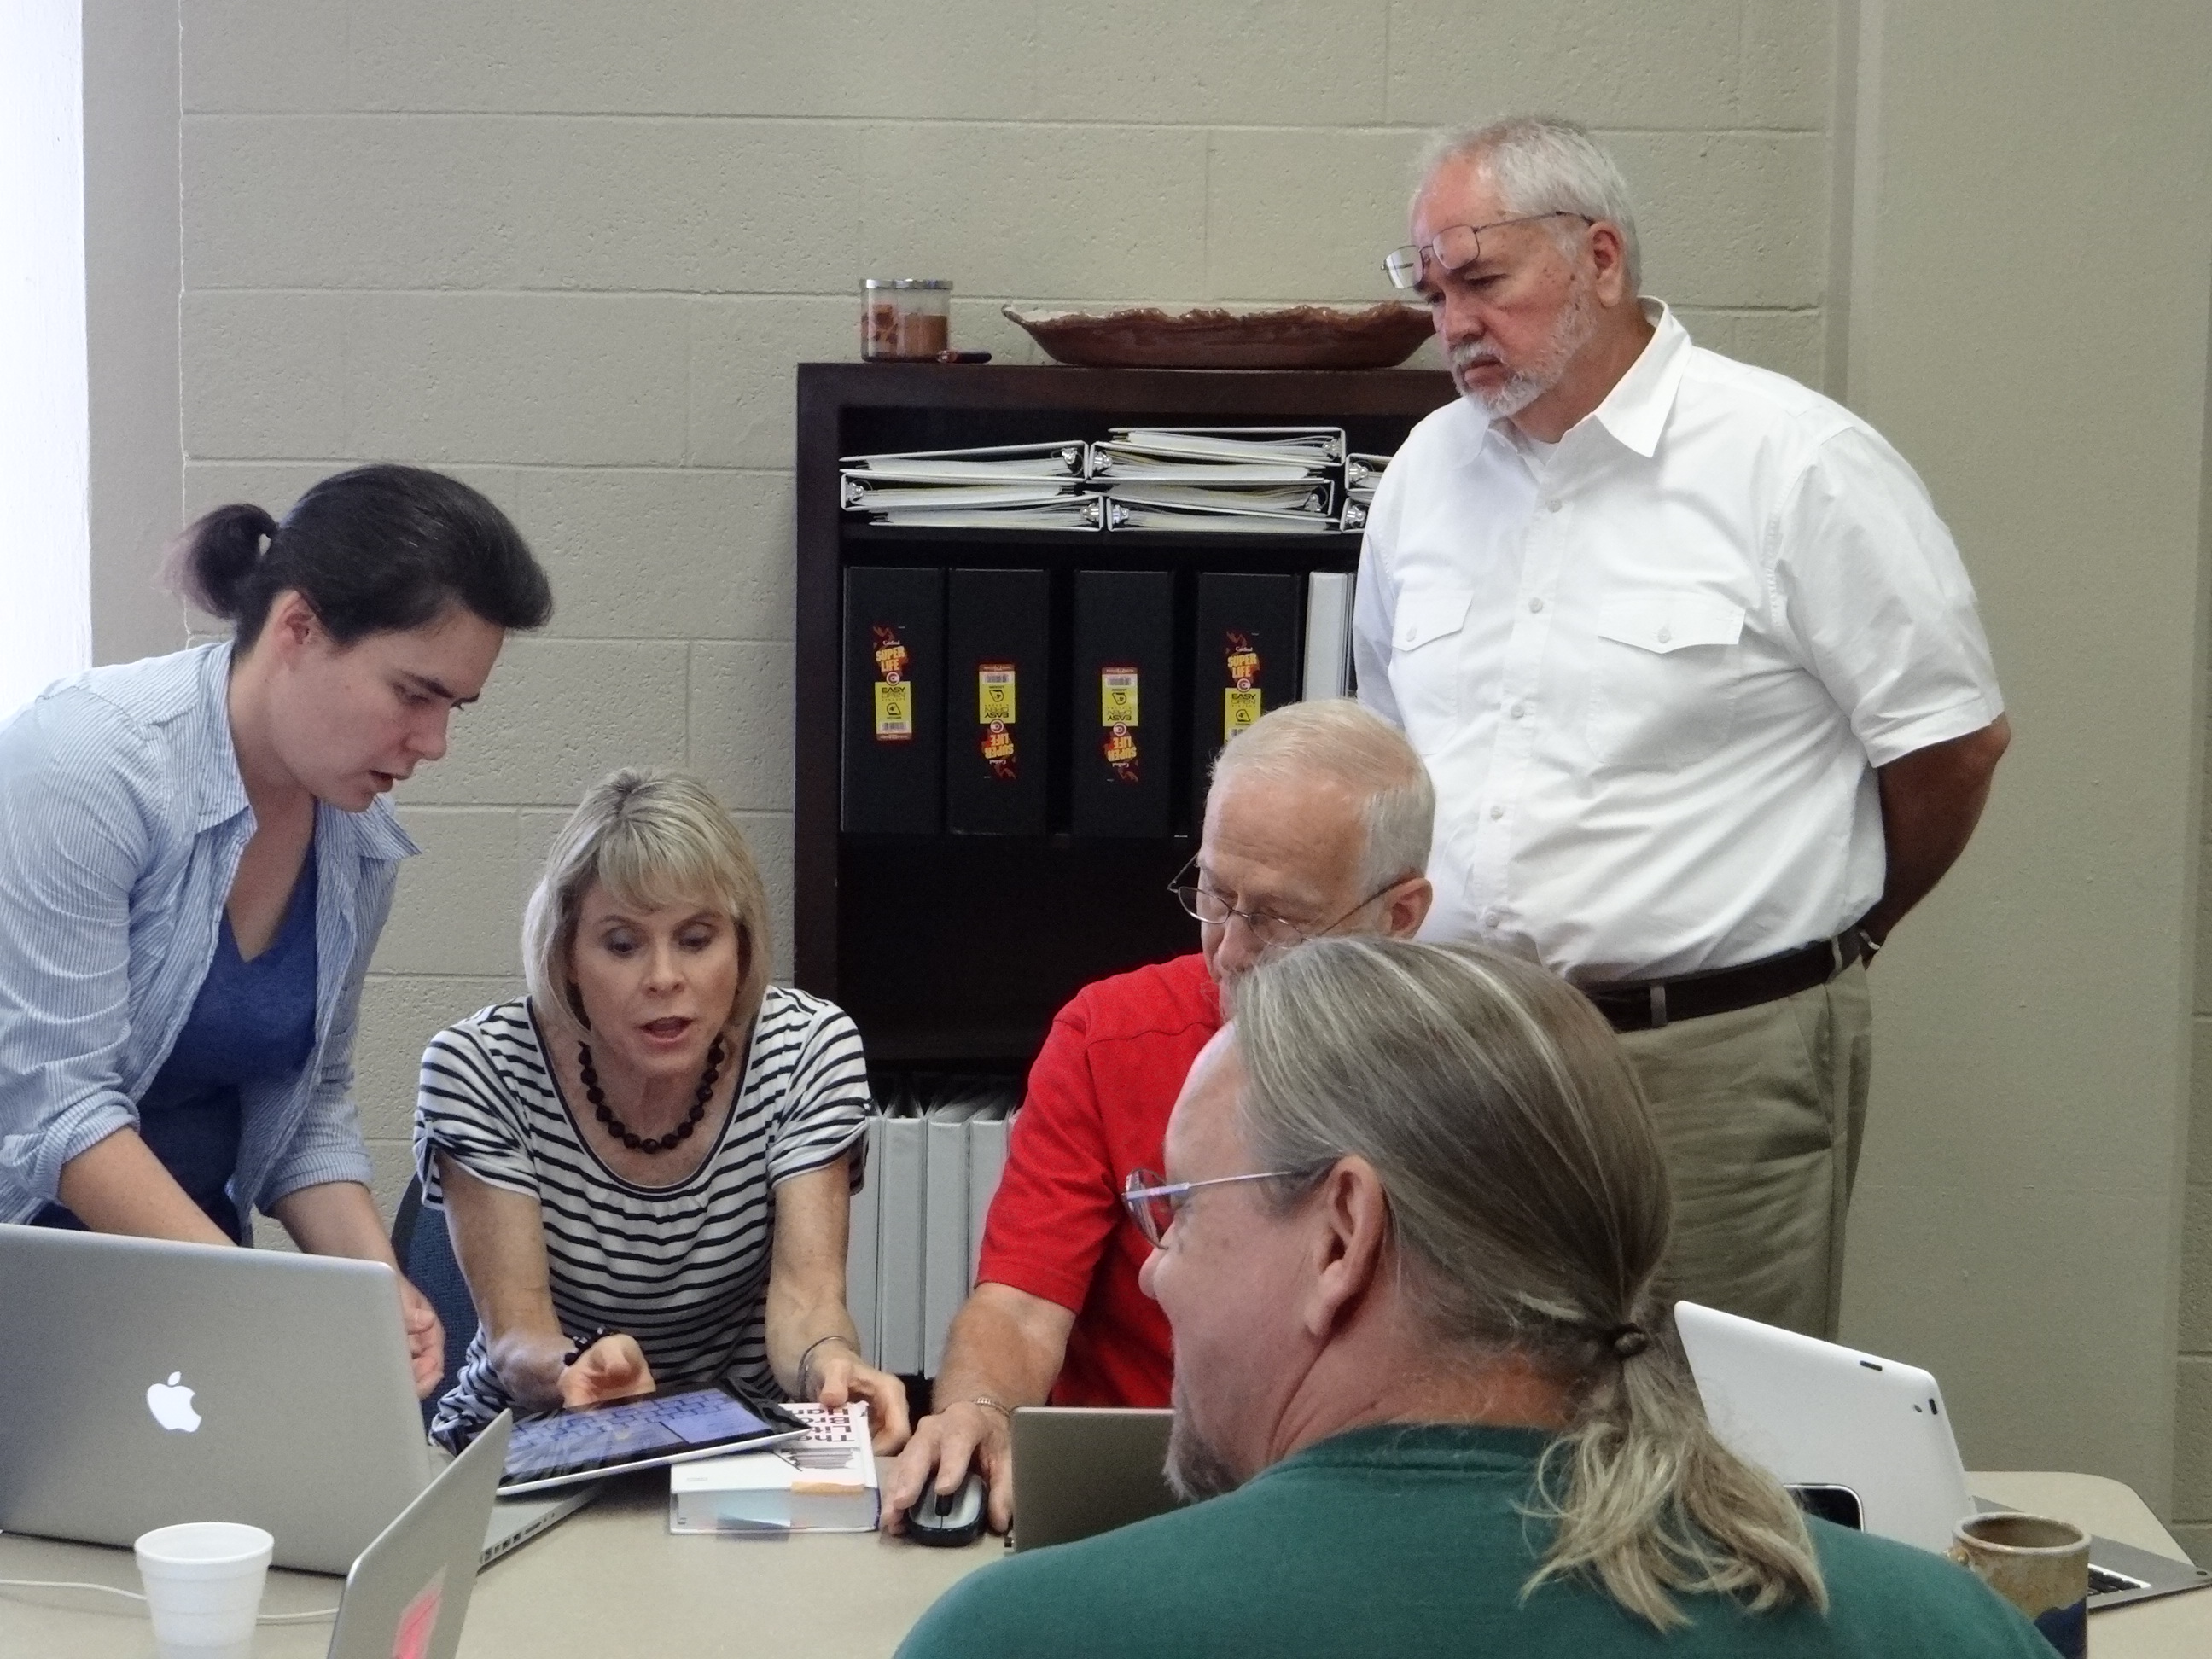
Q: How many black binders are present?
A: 4